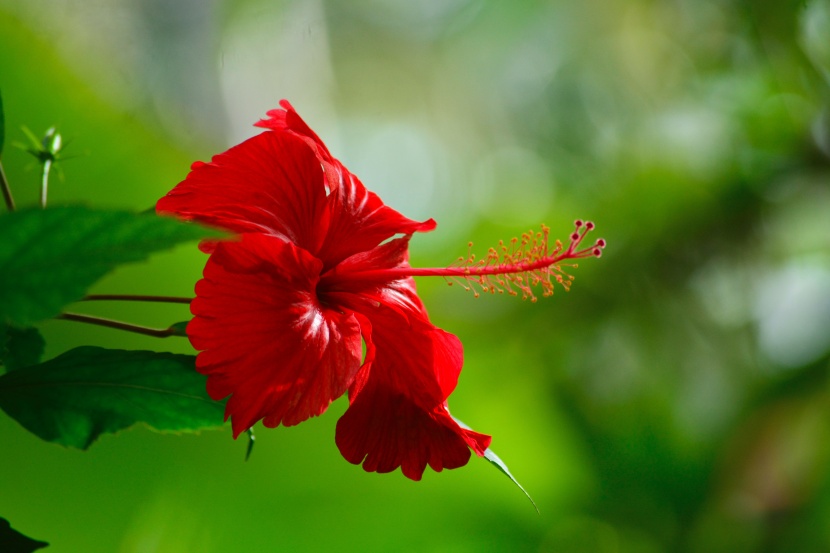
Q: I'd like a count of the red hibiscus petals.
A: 5